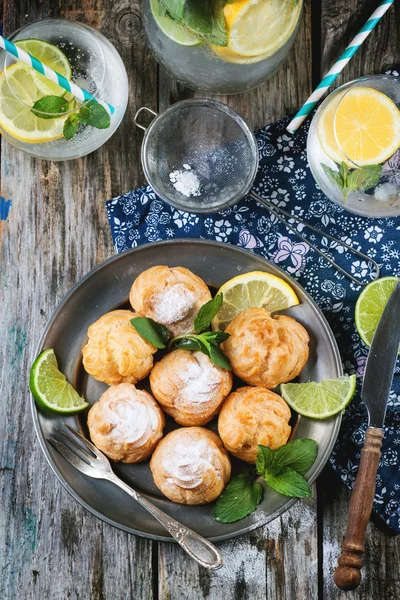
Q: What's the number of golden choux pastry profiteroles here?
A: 7